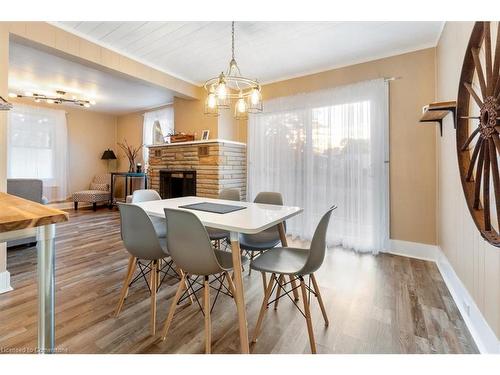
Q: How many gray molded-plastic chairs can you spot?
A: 6